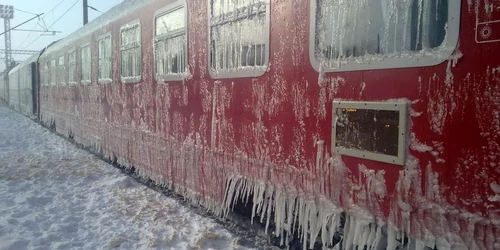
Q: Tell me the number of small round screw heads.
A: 8